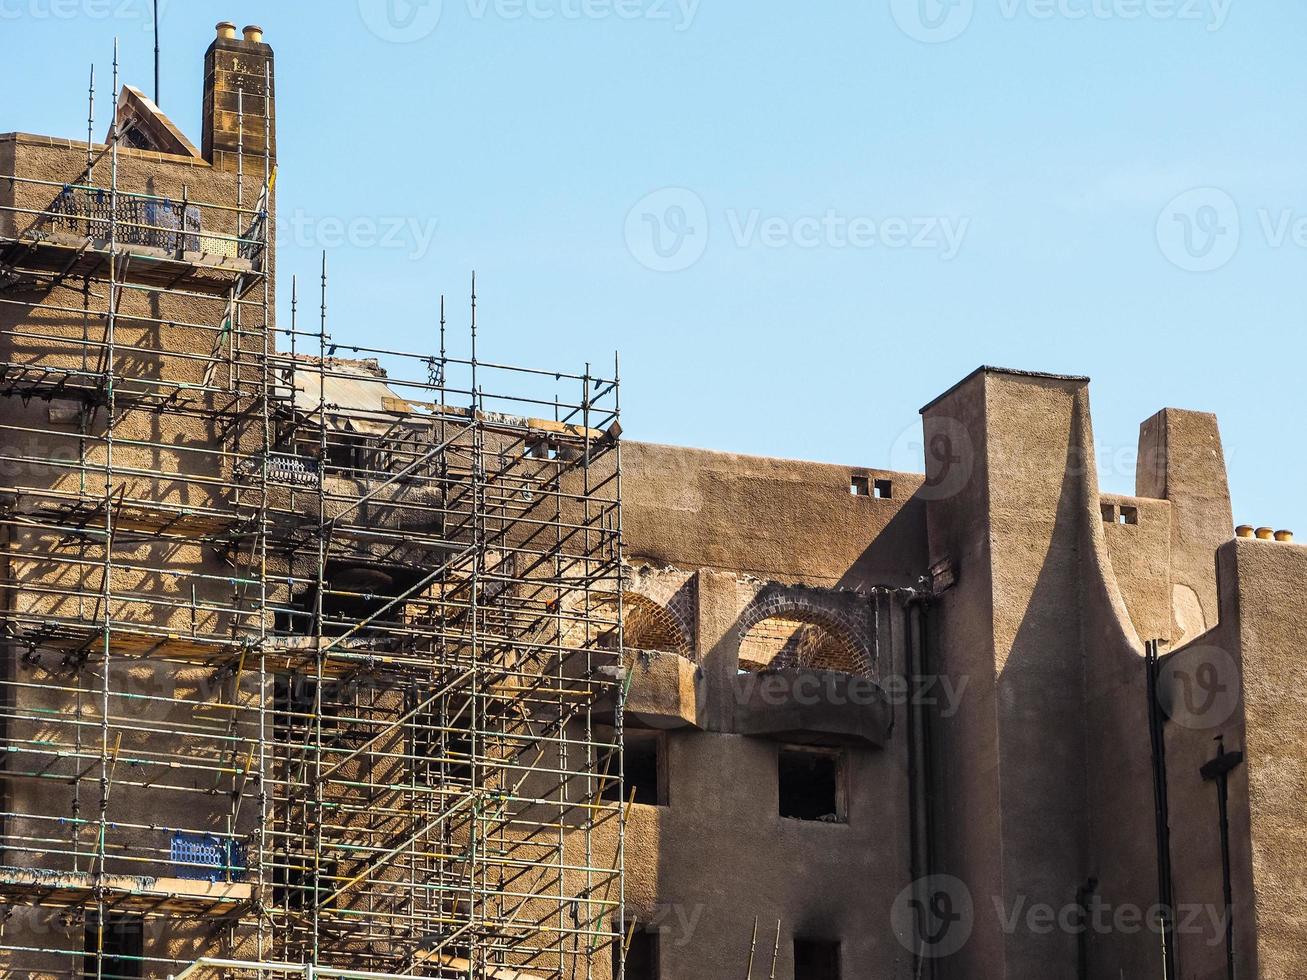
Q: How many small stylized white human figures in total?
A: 0